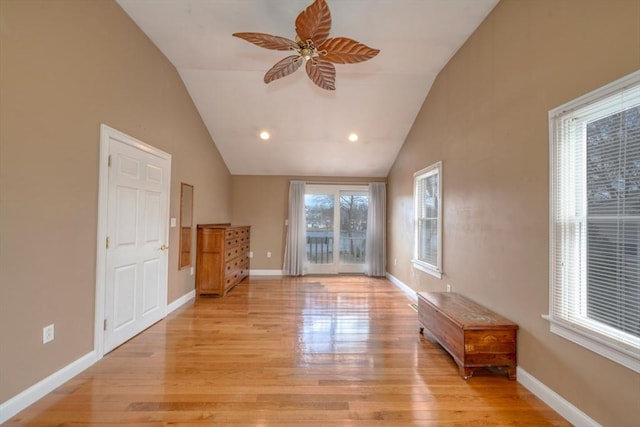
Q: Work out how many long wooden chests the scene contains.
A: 1